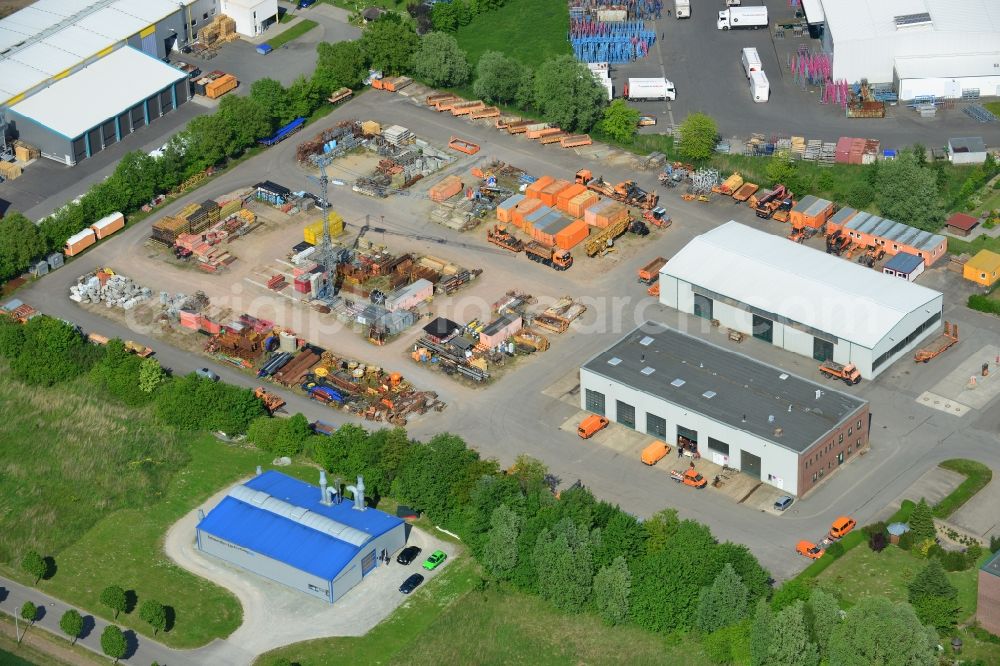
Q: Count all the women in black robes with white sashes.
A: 0